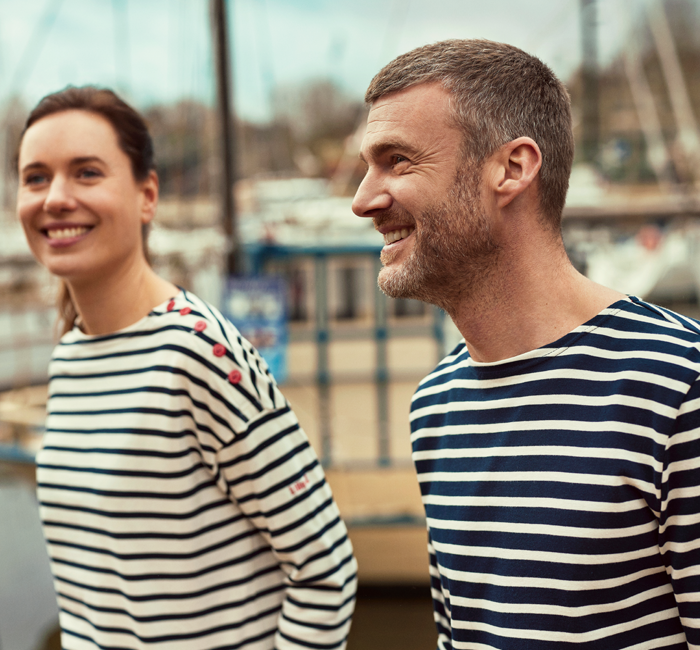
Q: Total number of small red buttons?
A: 5